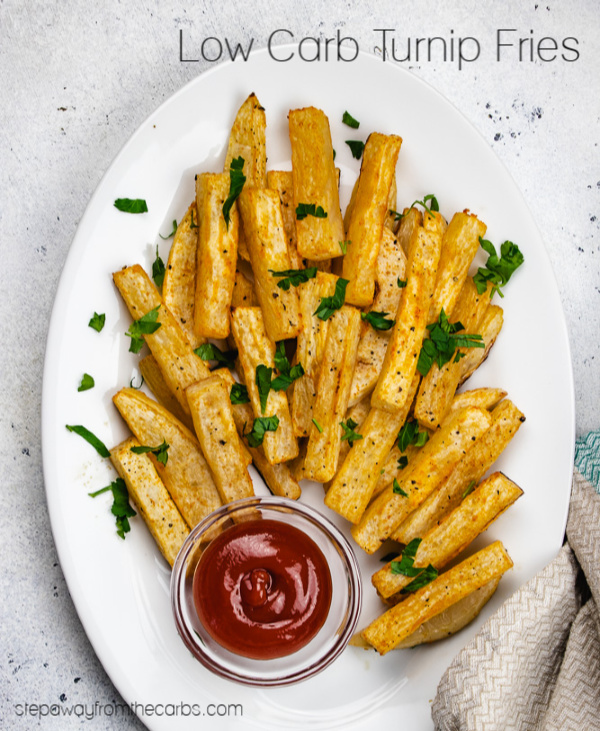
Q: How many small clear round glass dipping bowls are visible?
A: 1